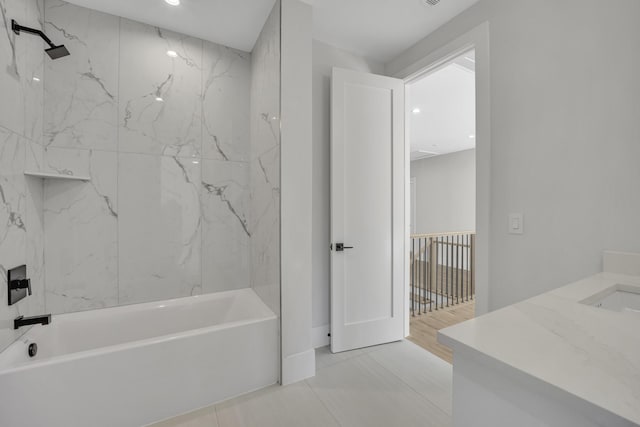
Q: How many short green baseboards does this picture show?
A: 0